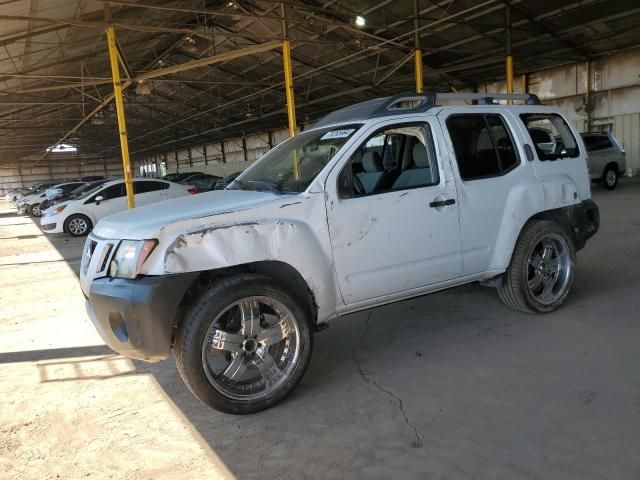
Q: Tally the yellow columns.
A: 4